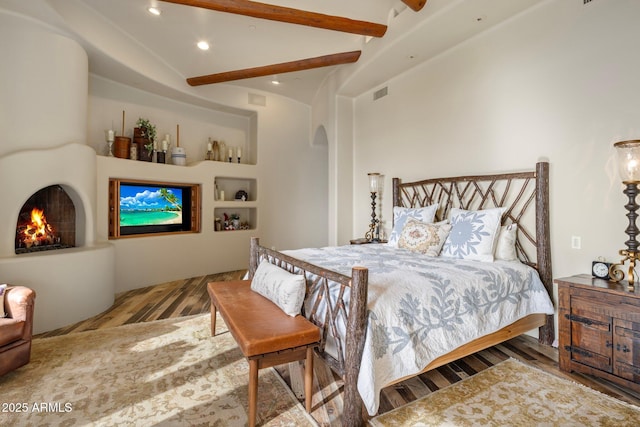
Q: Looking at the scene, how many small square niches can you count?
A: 2